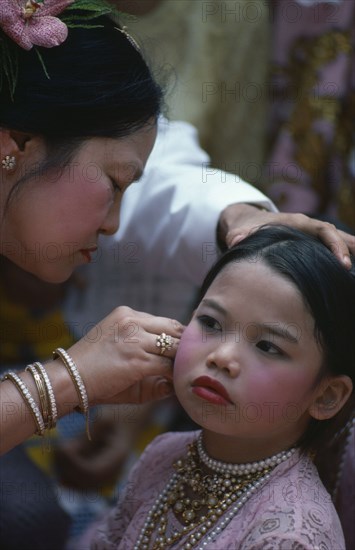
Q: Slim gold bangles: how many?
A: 4